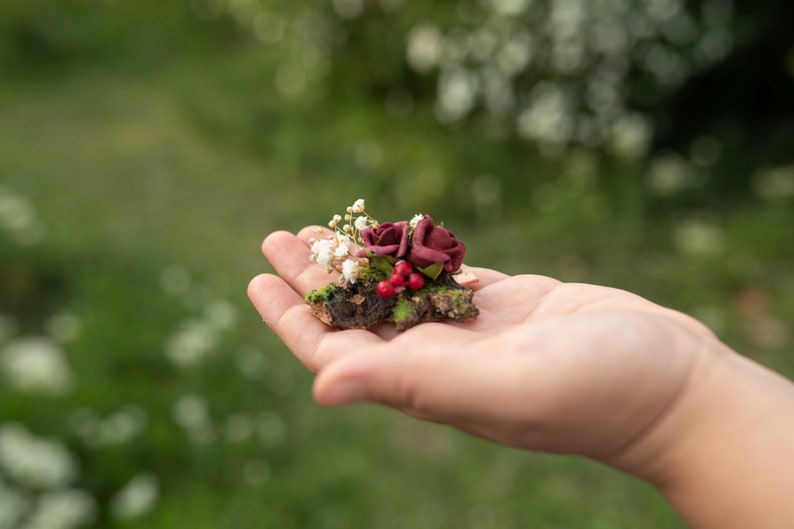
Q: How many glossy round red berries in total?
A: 4